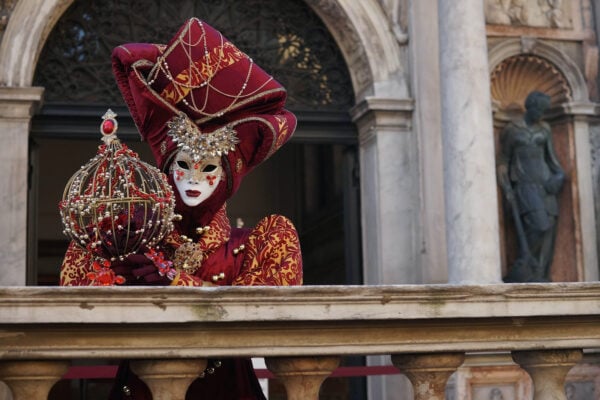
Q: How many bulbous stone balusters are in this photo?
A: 5